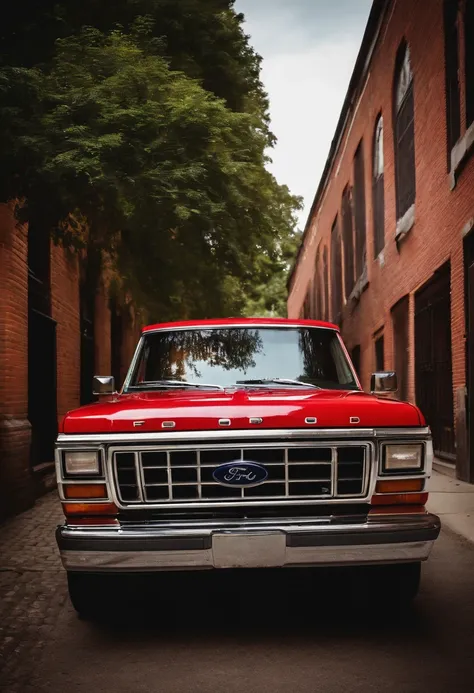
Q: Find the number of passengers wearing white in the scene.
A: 0